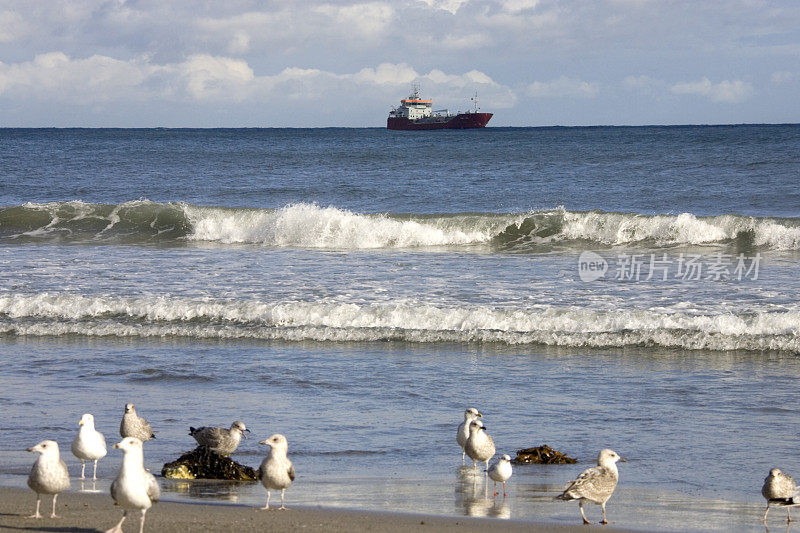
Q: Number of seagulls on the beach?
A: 11